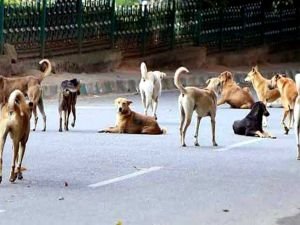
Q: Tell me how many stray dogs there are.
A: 11